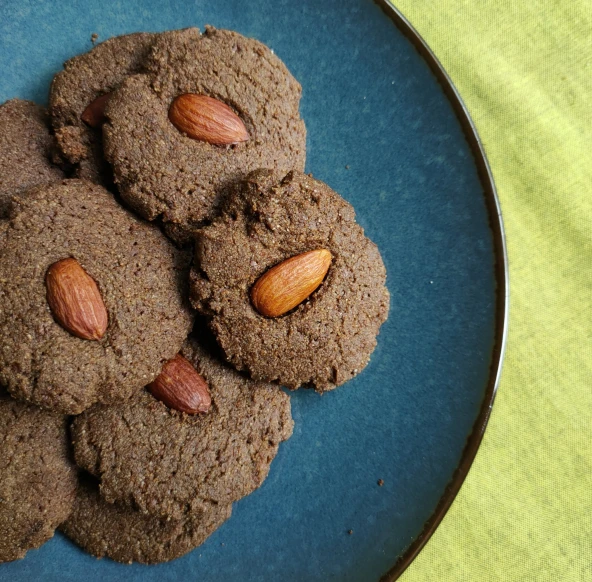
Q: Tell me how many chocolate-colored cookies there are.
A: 8